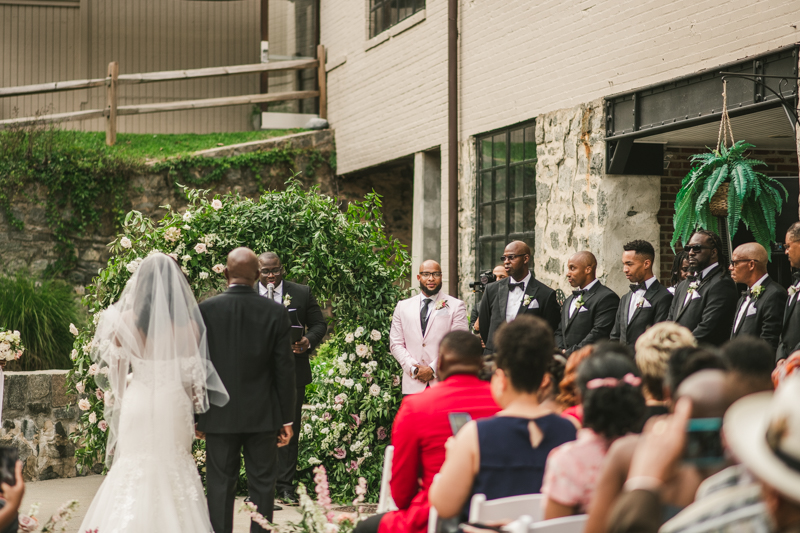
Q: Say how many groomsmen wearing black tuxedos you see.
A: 6